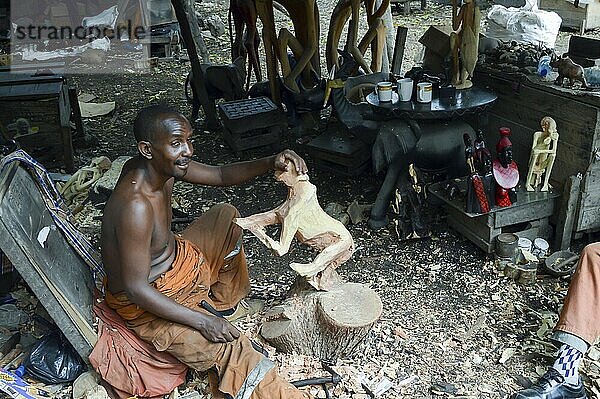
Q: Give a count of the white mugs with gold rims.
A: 2